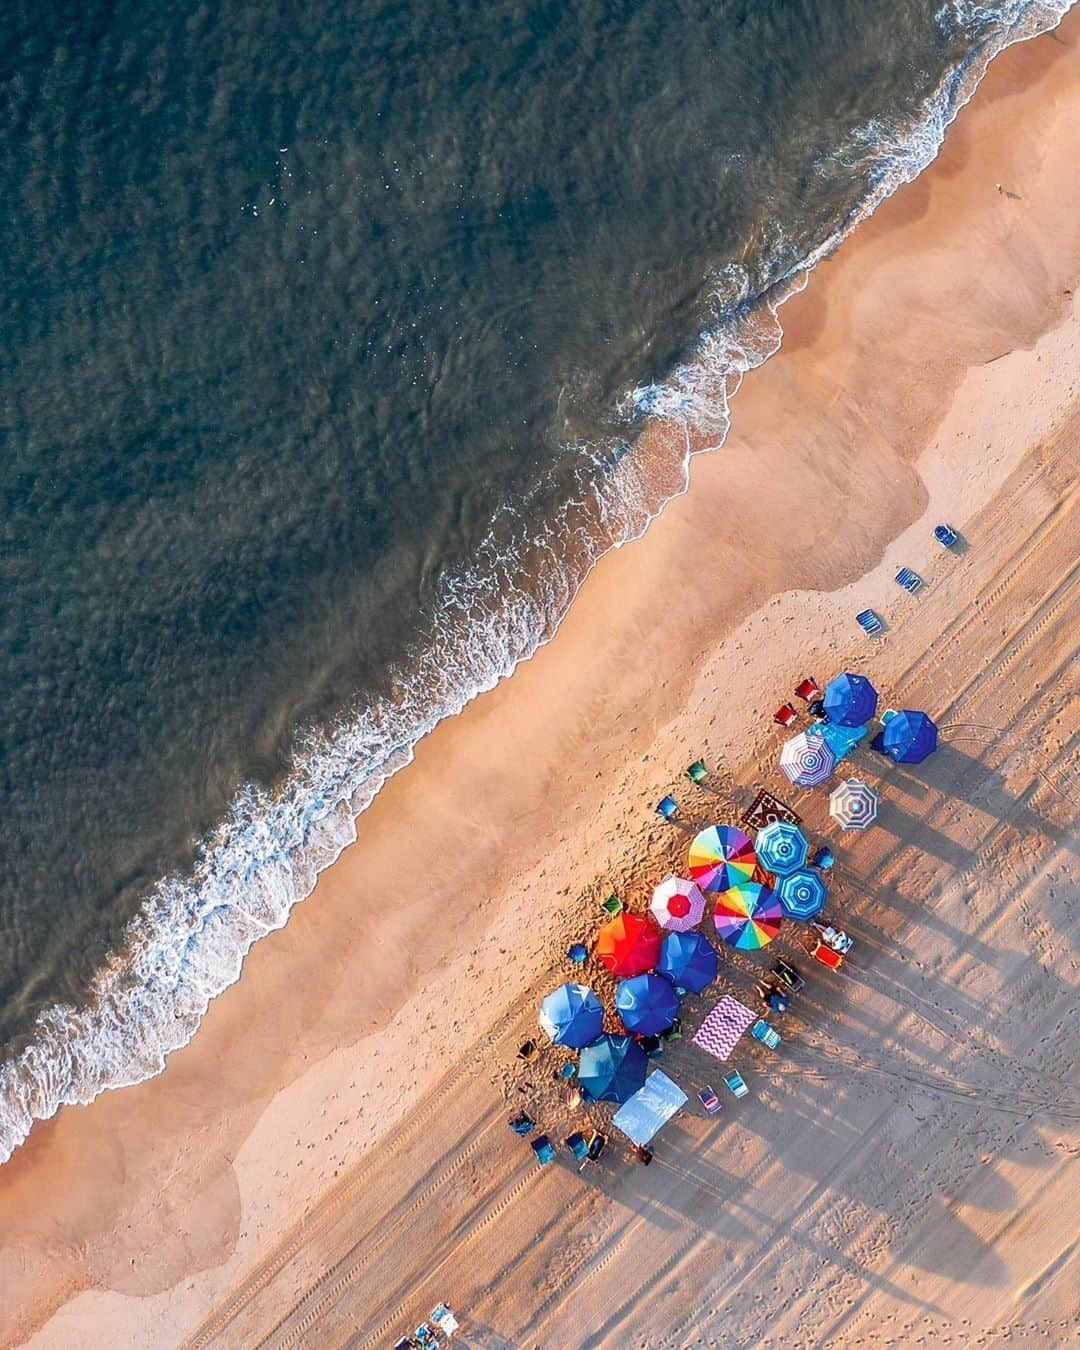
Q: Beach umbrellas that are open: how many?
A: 14